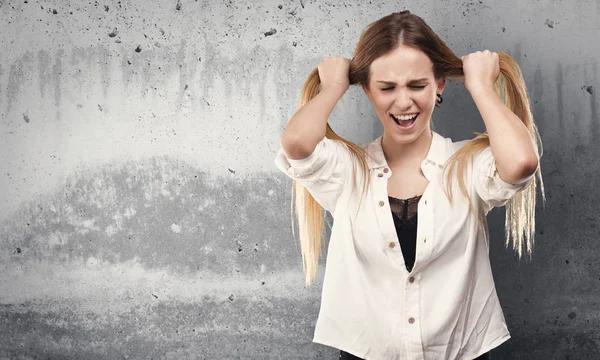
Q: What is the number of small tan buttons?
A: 6